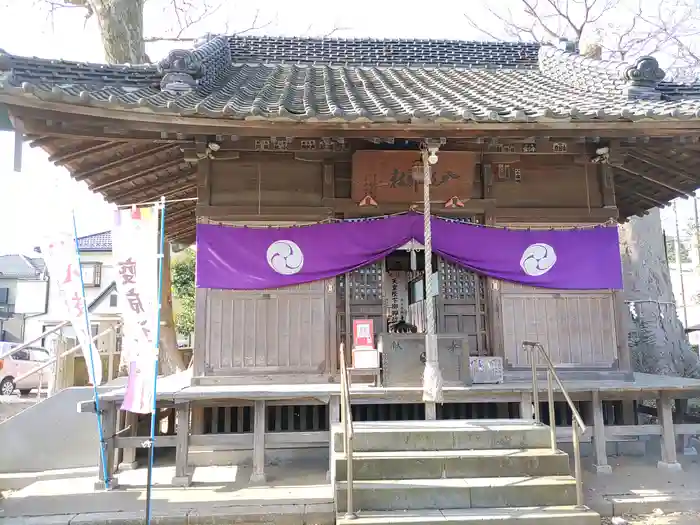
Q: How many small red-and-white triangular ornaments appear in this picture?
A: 2